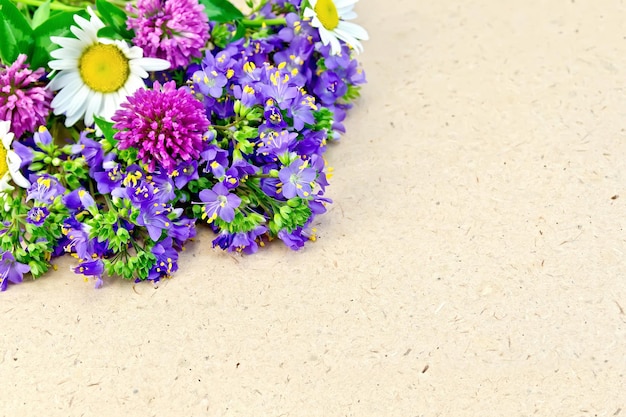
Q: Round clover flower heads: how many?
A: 3